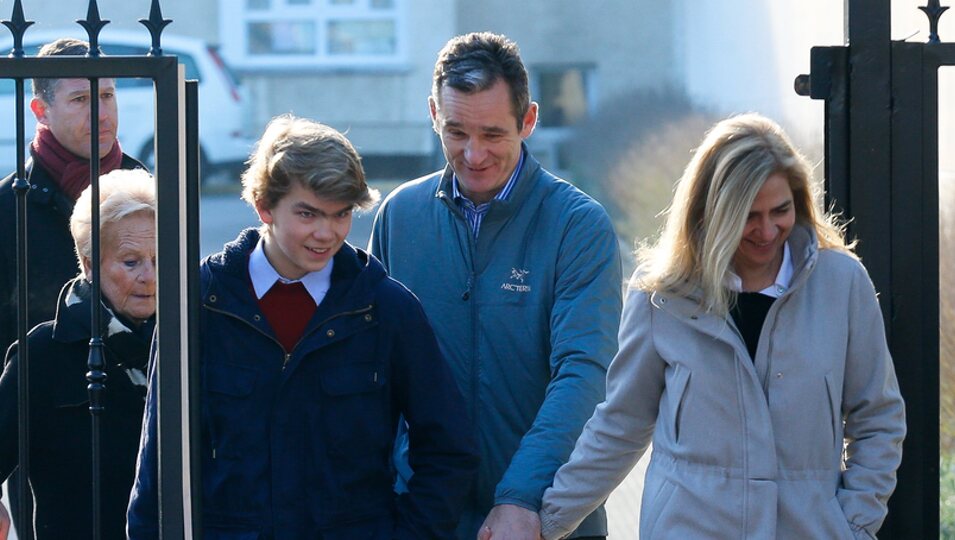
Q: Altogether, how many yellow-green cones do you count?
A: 0